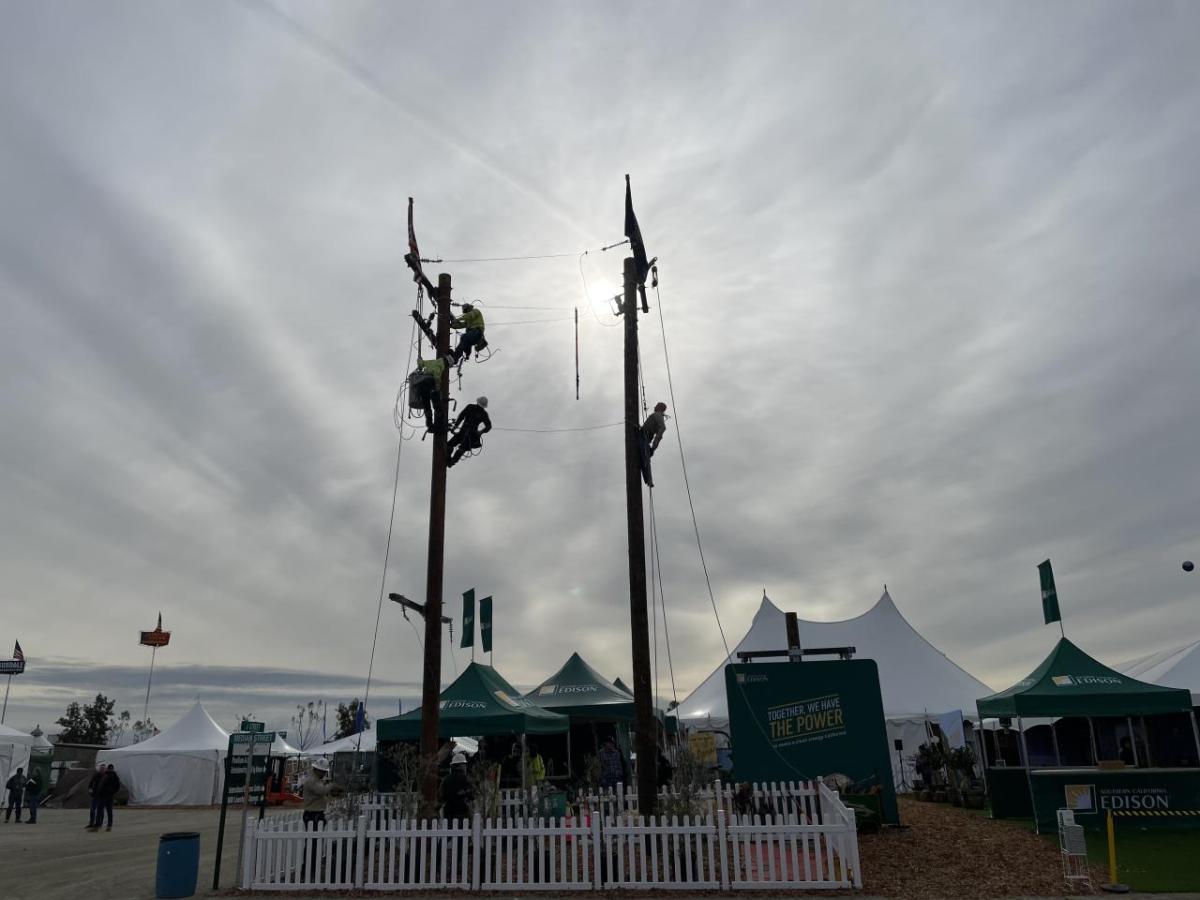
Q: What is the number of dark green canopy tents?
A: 4